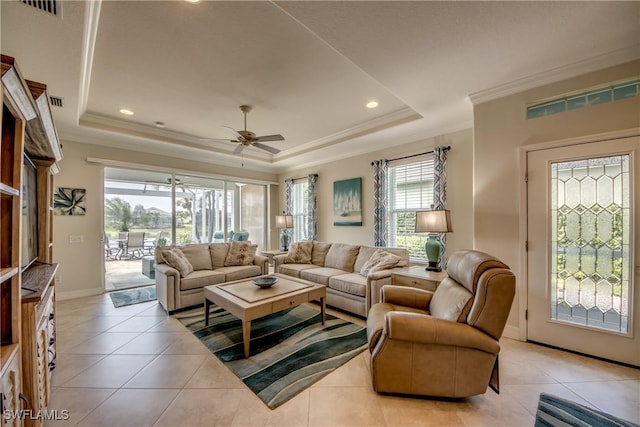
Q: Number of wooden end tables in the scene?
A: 2